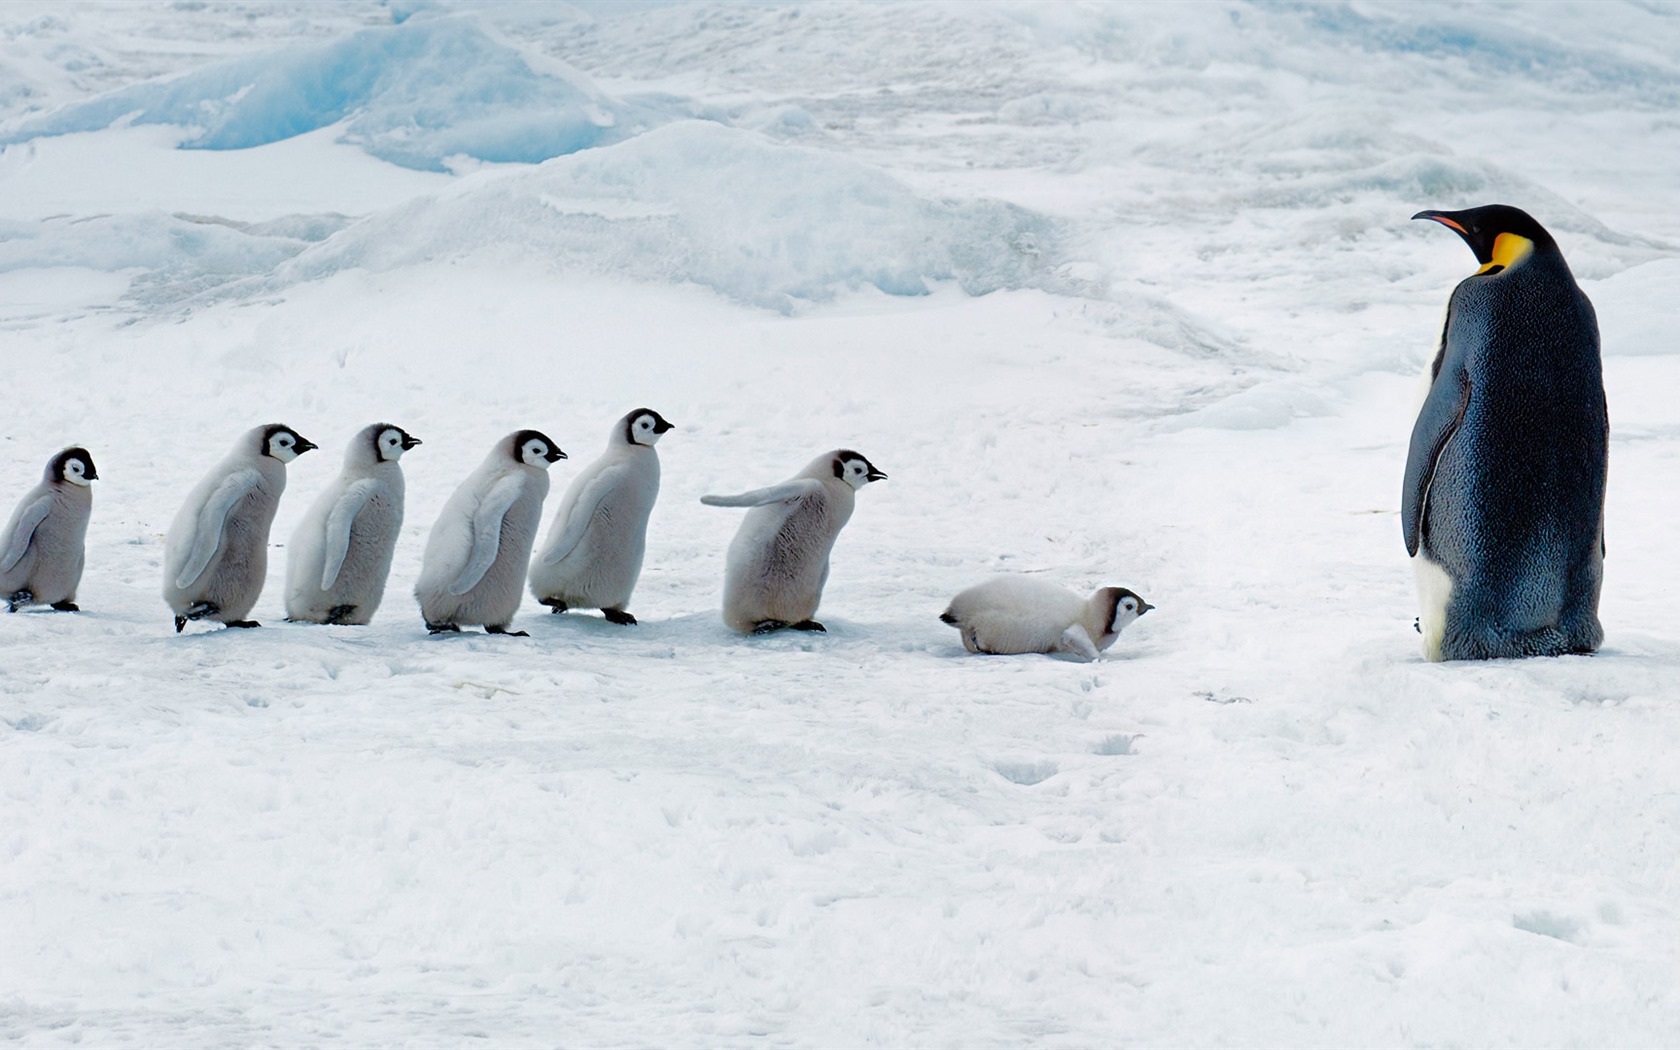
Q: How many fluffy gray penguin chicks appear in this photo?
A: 7